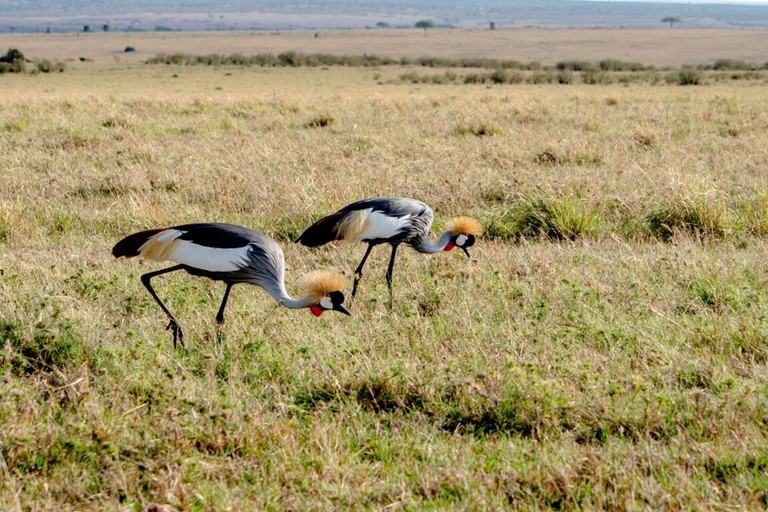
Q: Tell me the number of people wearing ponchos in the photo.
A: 0